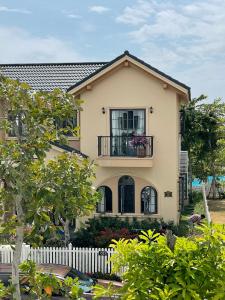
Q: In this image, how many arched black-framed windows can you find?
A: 3